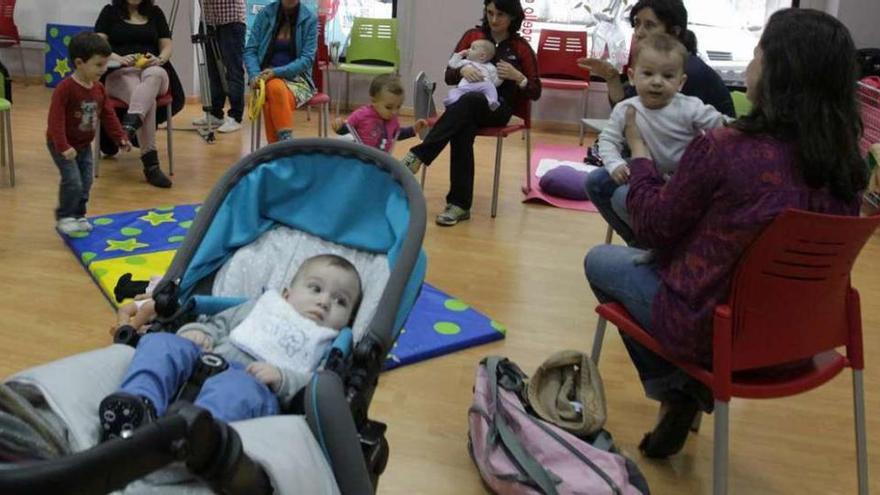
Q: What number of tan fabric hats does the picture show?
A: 1